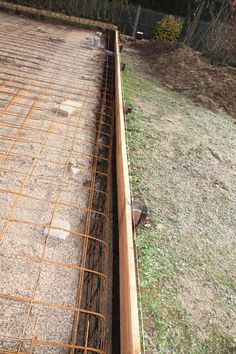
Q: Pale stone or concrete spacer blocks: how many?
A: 3